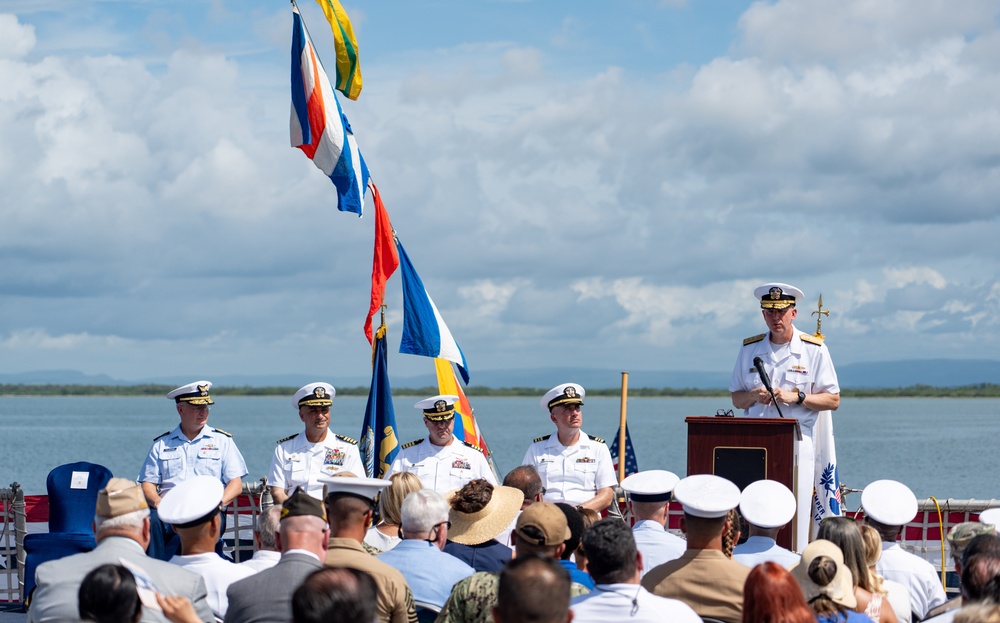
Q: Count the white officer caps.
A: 12